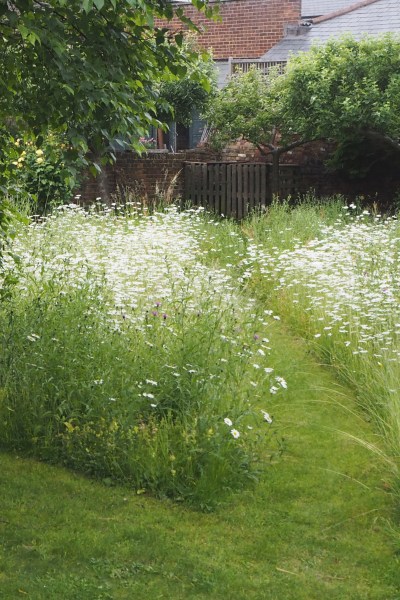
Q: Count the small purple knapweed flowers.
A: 4